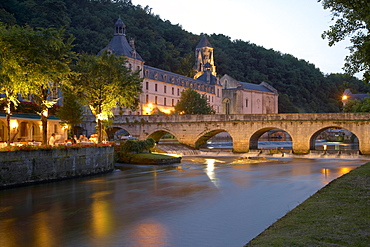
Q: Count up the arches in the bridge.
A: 5